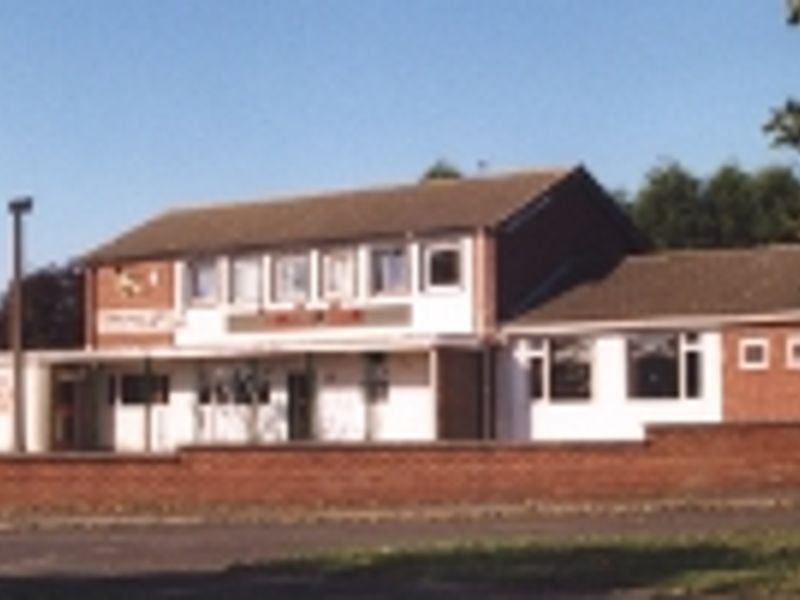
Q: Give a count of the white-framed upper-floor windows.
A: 6